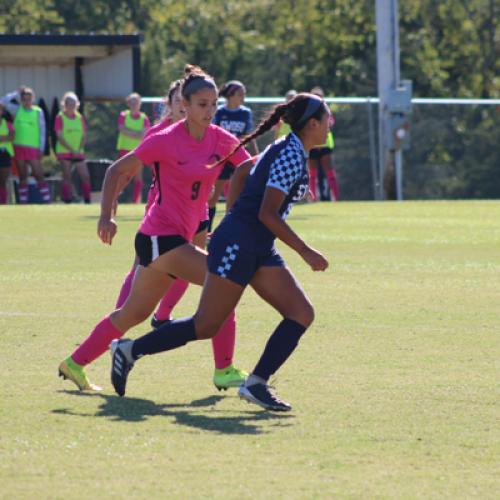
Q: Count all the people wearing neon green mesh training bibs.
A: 6